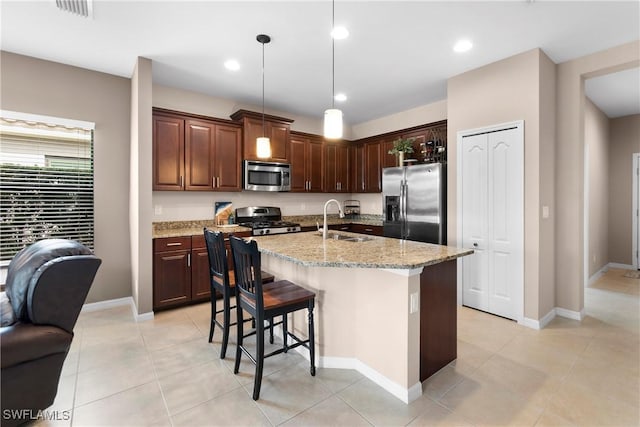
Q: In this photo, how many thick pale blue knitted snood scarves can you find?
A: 0